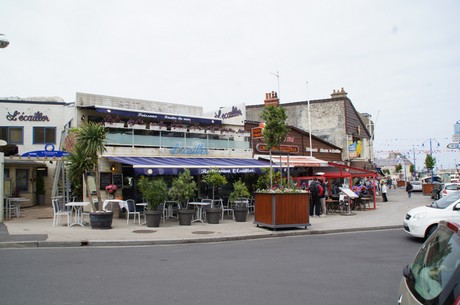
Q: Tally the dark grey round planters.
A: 5